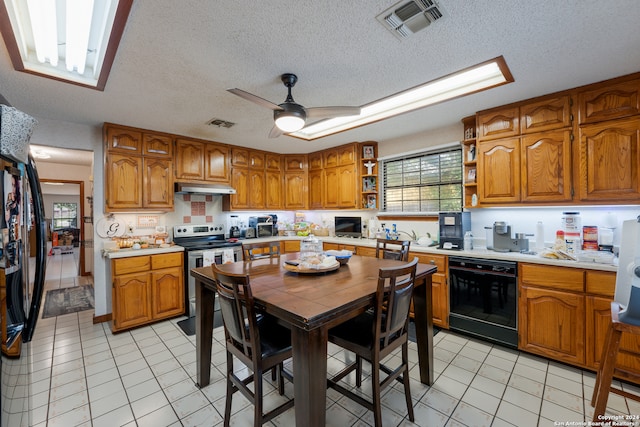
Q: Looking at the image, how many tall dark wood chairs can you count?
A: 4